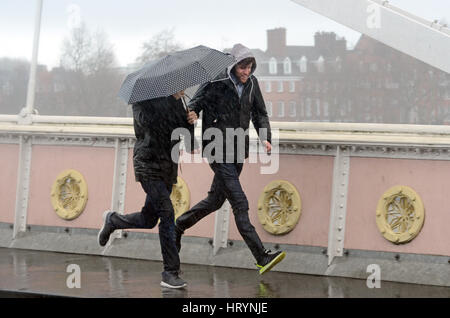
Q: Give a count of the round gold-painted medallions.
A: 4